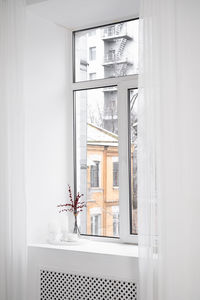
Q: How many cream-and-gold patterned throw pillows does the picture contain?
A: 0